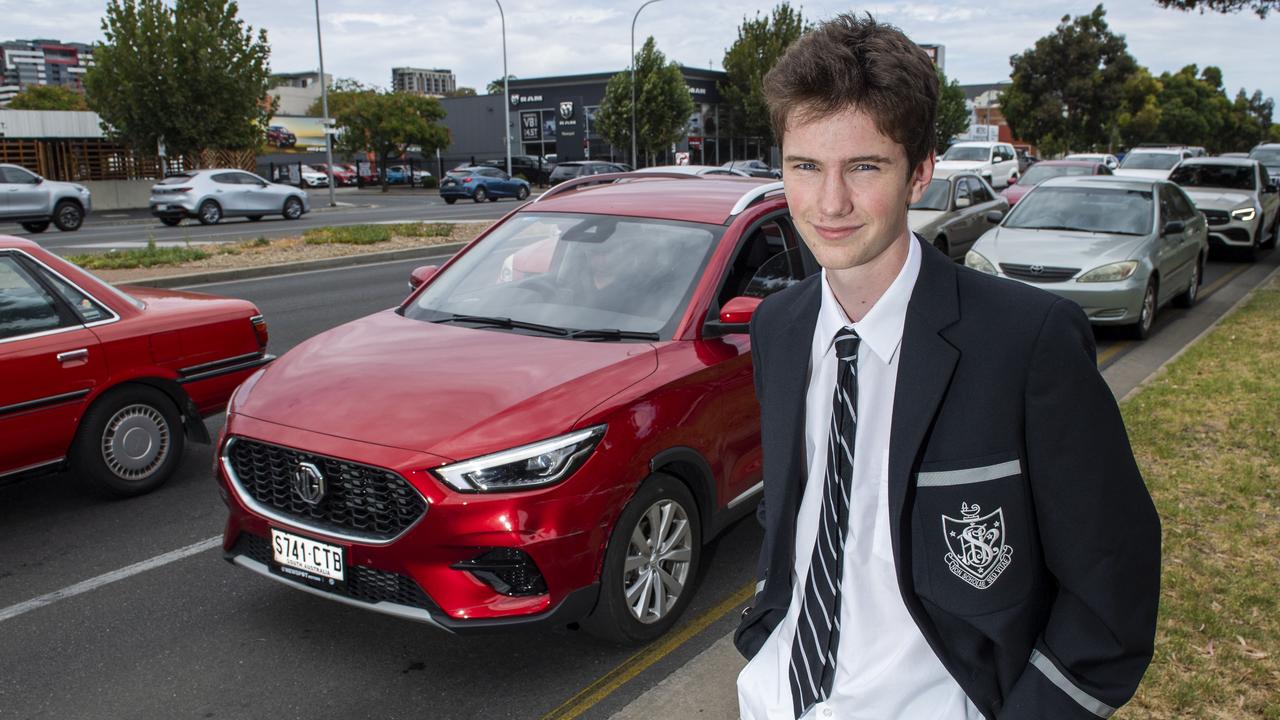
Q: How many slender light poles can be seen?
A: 3